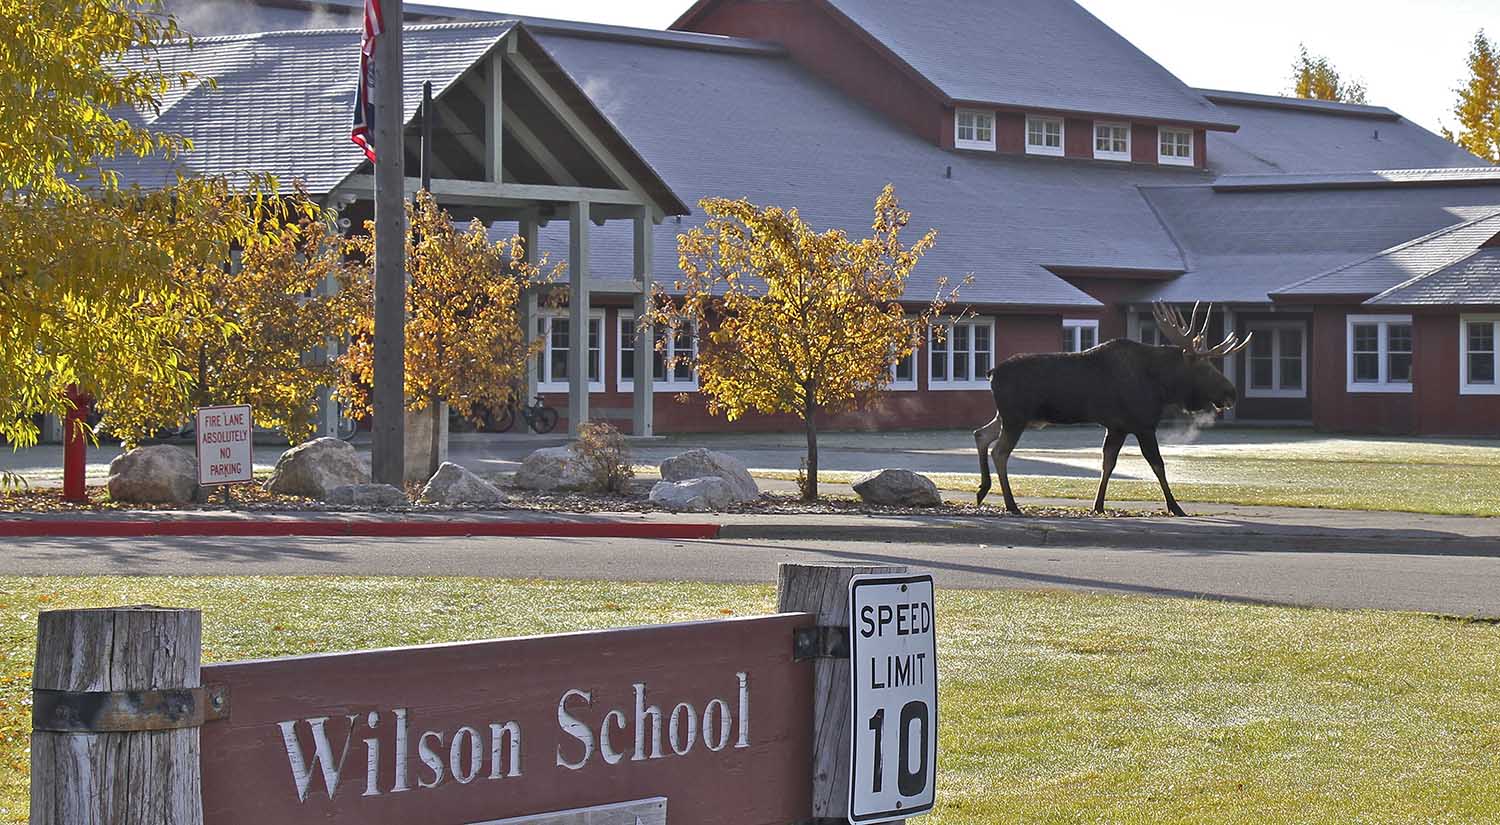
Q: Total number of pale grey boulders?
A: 8